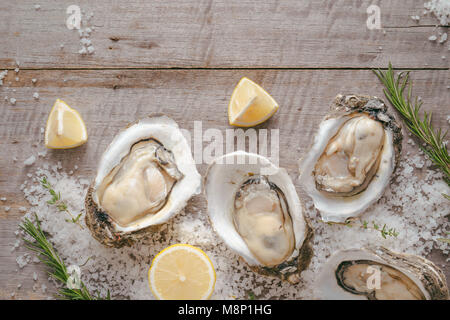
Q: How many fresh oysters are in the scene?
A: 4